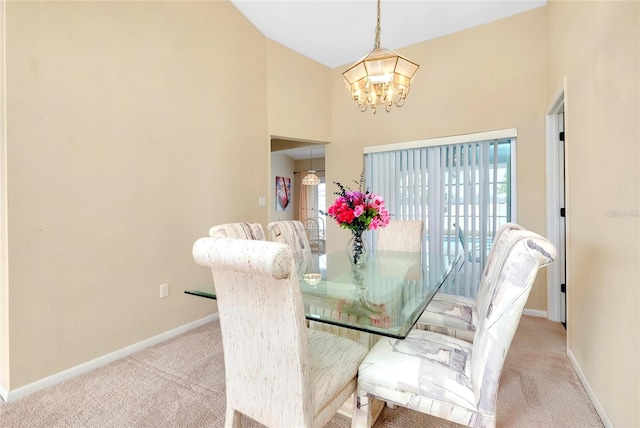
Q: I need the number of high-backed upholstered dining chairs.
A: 6